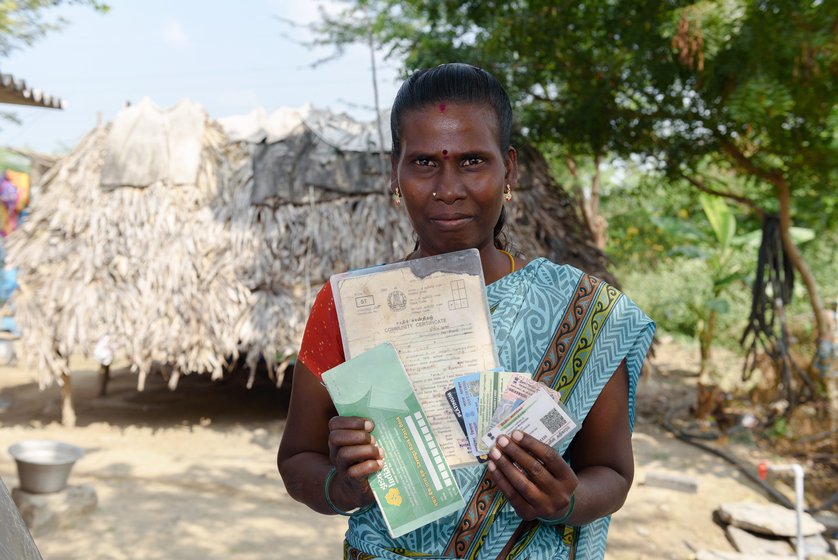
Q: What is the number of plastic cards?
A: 5